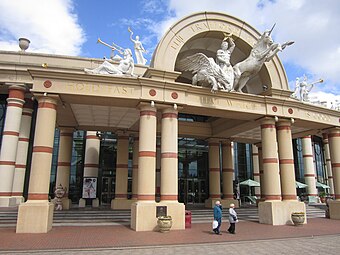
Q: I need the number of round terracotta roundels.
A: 5